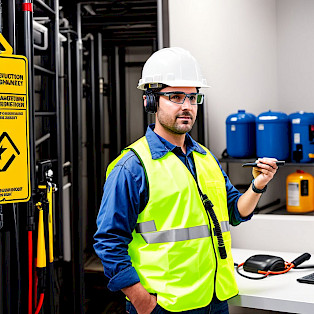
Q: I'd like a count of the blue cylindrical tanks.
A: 3